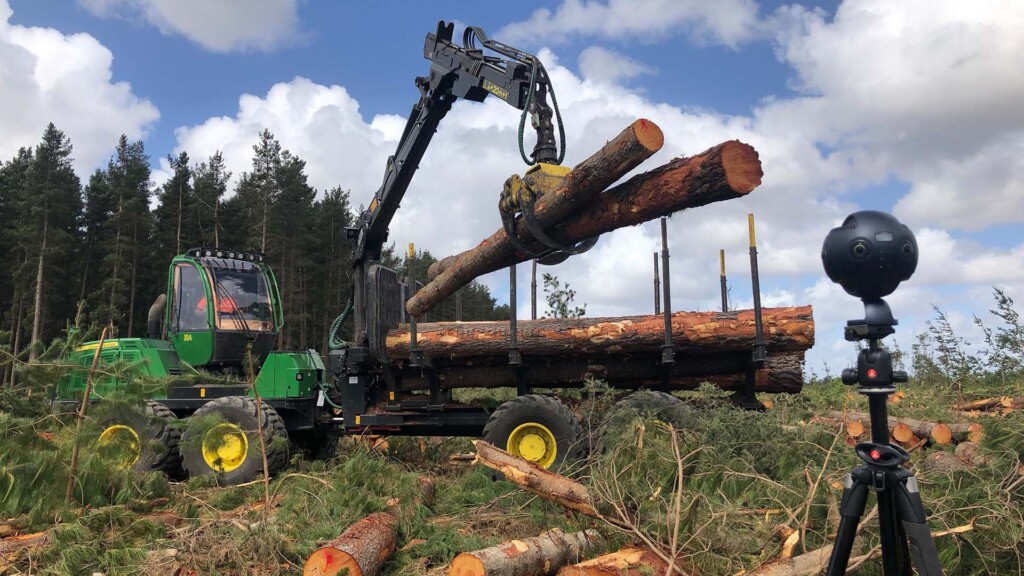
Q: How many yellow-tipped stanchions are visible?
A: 3